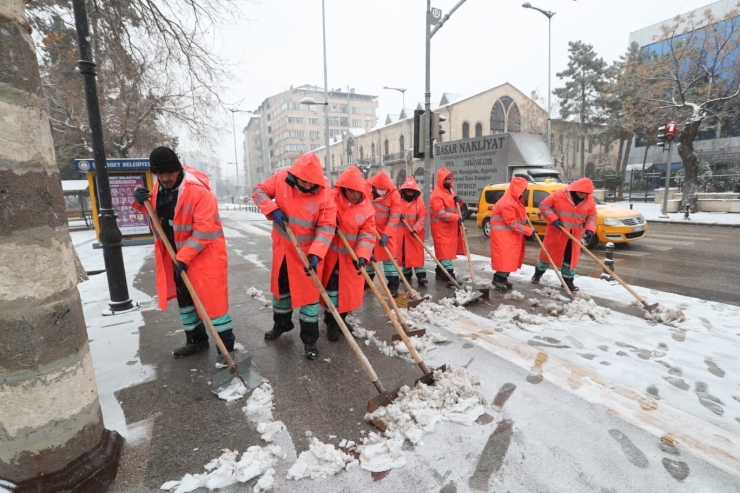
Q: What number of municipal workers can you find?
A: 8